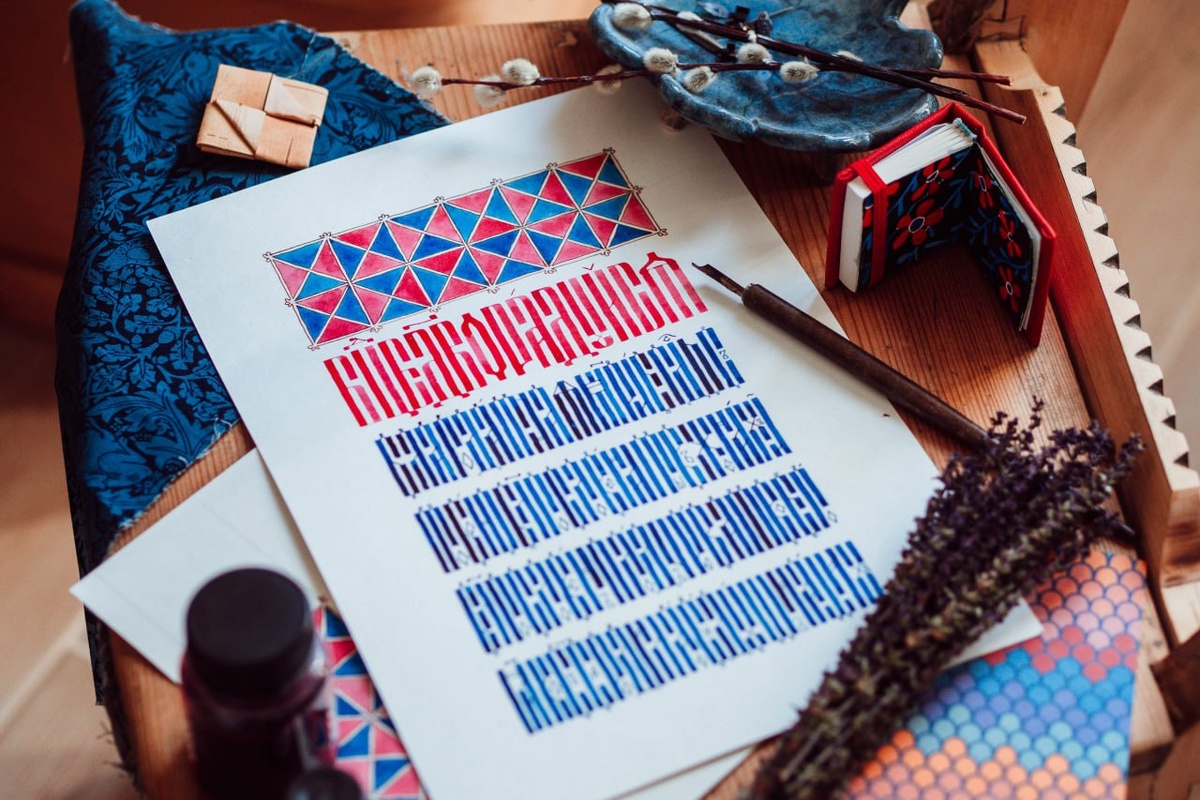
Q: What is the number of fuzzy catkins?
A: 11